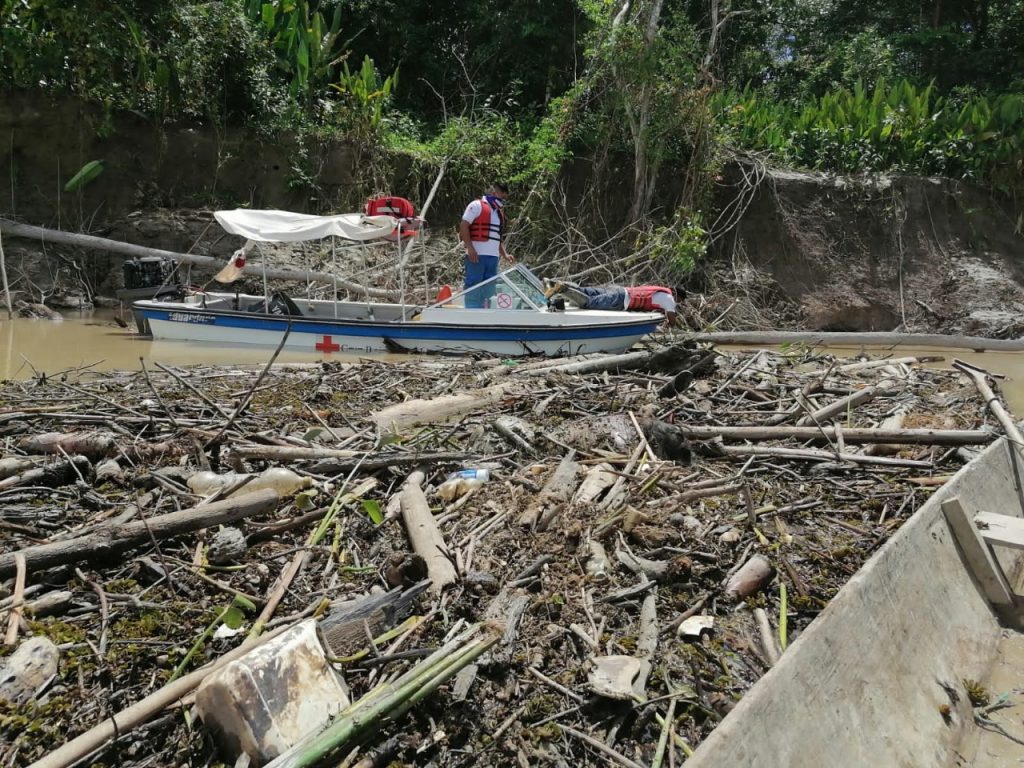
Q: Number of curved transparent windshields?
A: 1